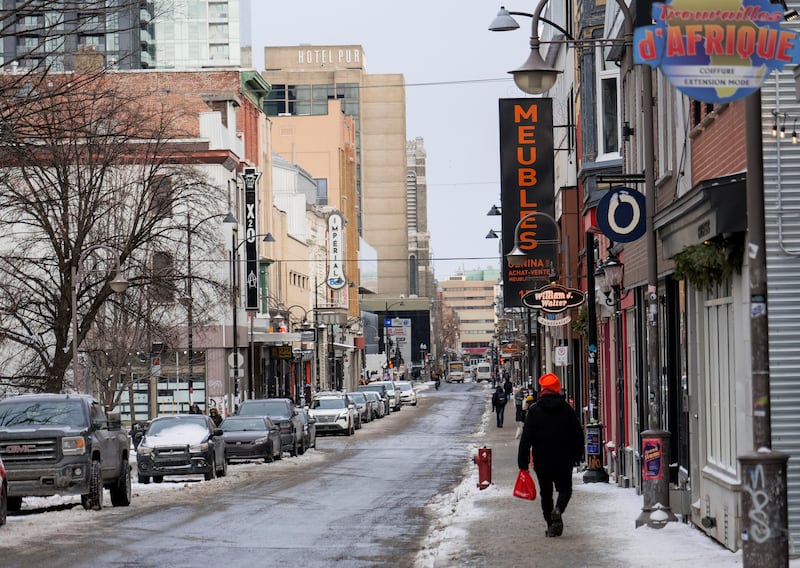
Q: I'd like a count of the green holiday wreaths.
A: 2